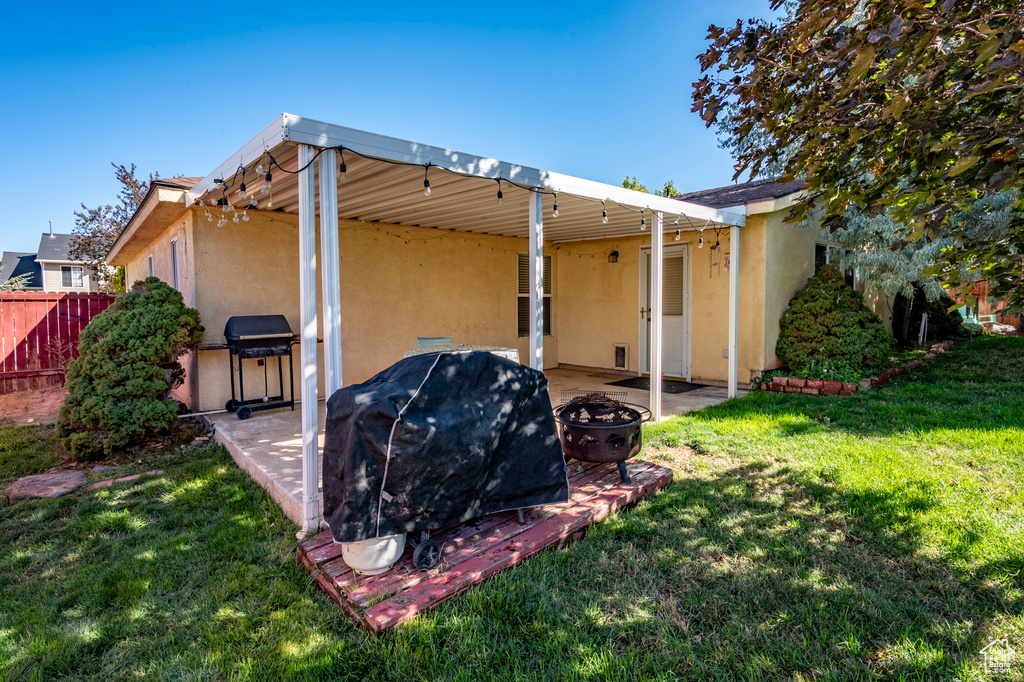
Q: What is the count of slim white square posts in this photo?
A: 5